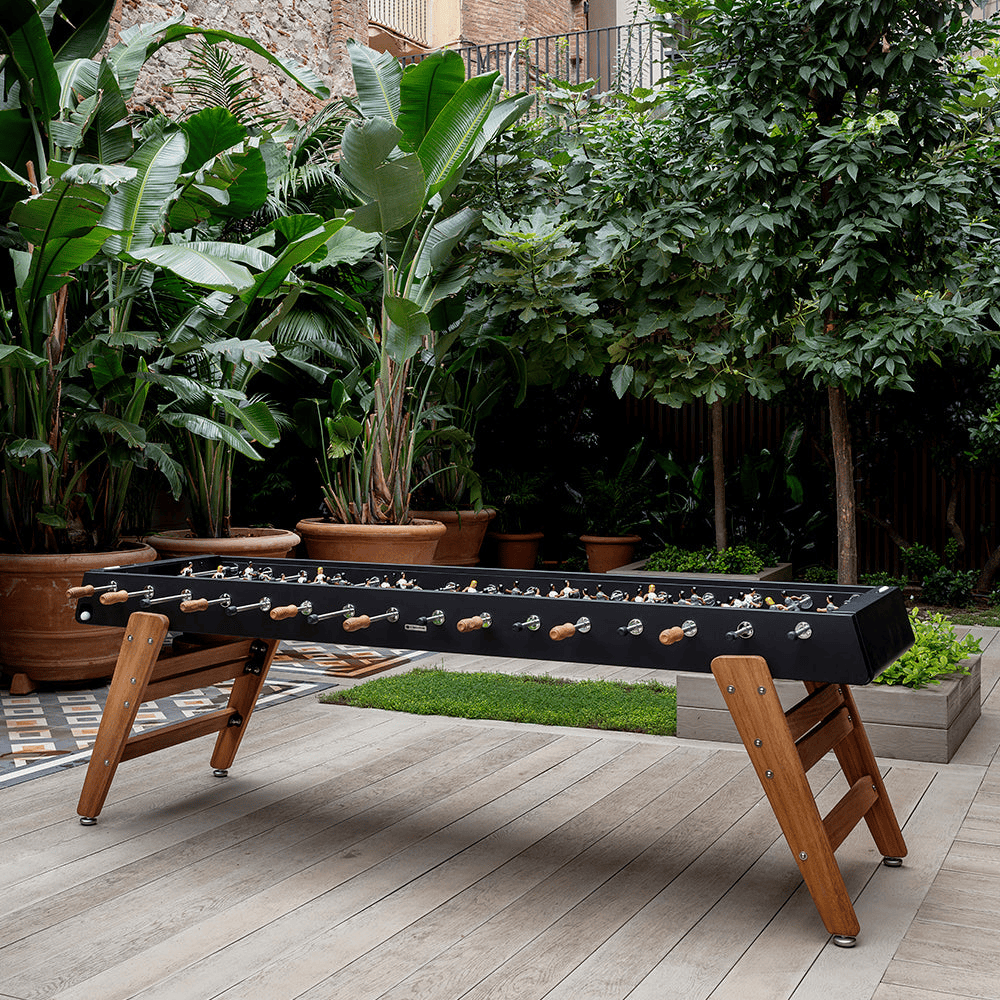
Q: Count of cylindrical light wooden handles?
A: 8